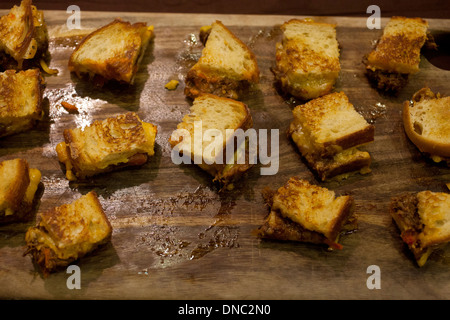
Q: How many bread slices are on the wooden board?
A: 14